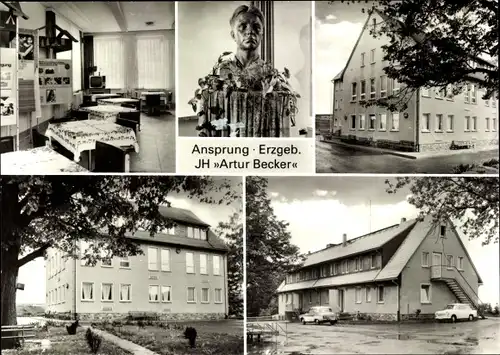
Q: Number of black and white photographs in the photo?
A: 5